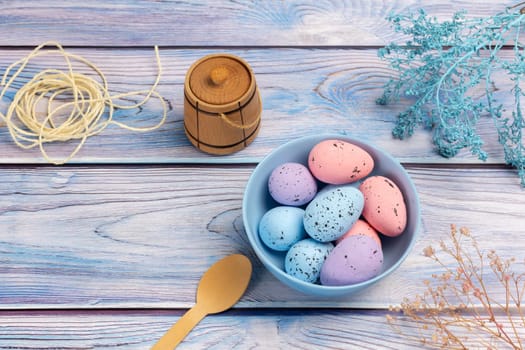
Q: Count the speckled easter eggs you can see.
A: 8